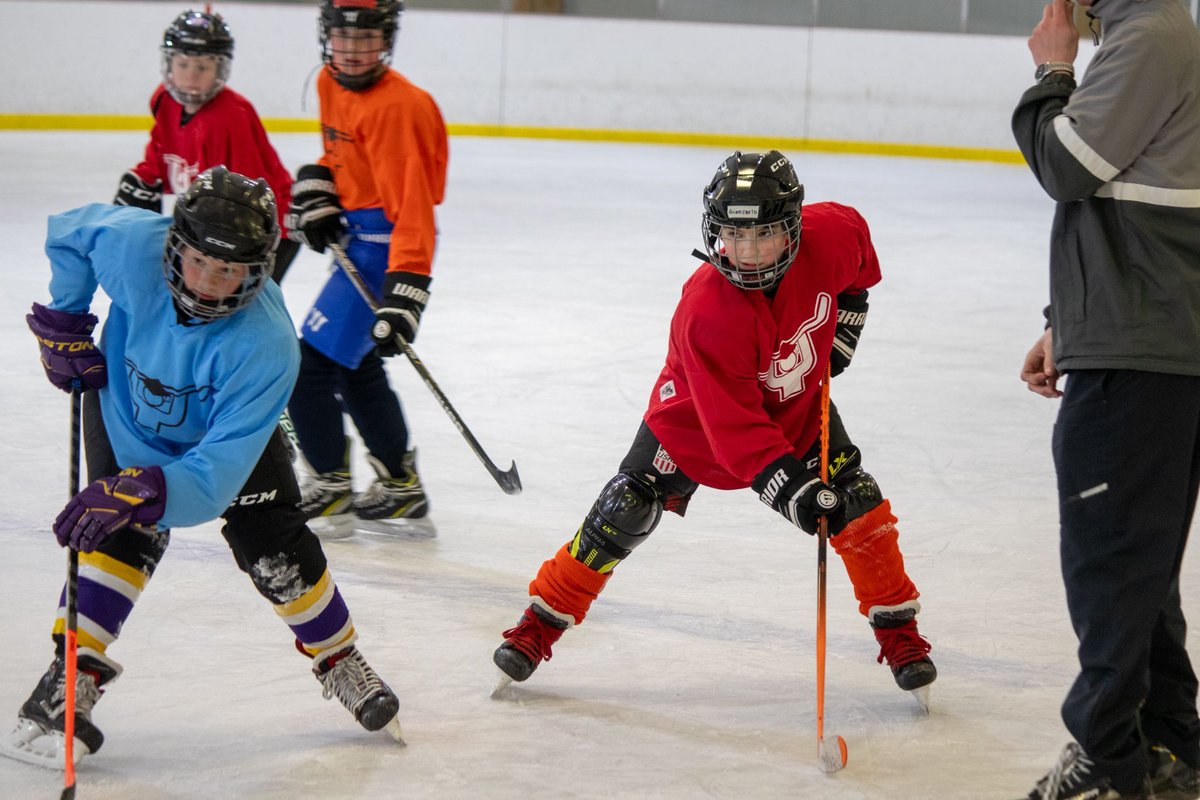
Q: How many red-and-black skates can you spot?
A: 2